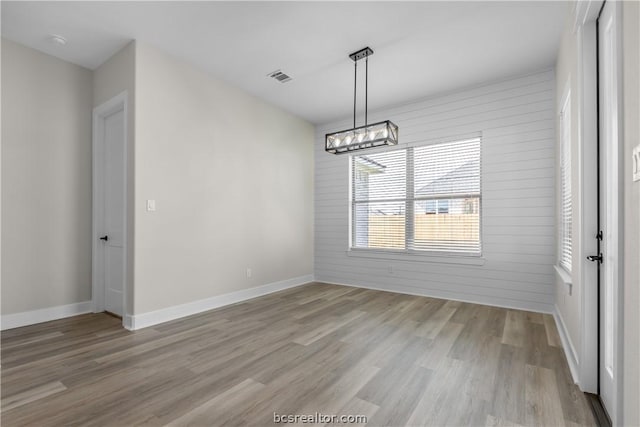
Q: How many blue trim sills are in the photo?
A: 0